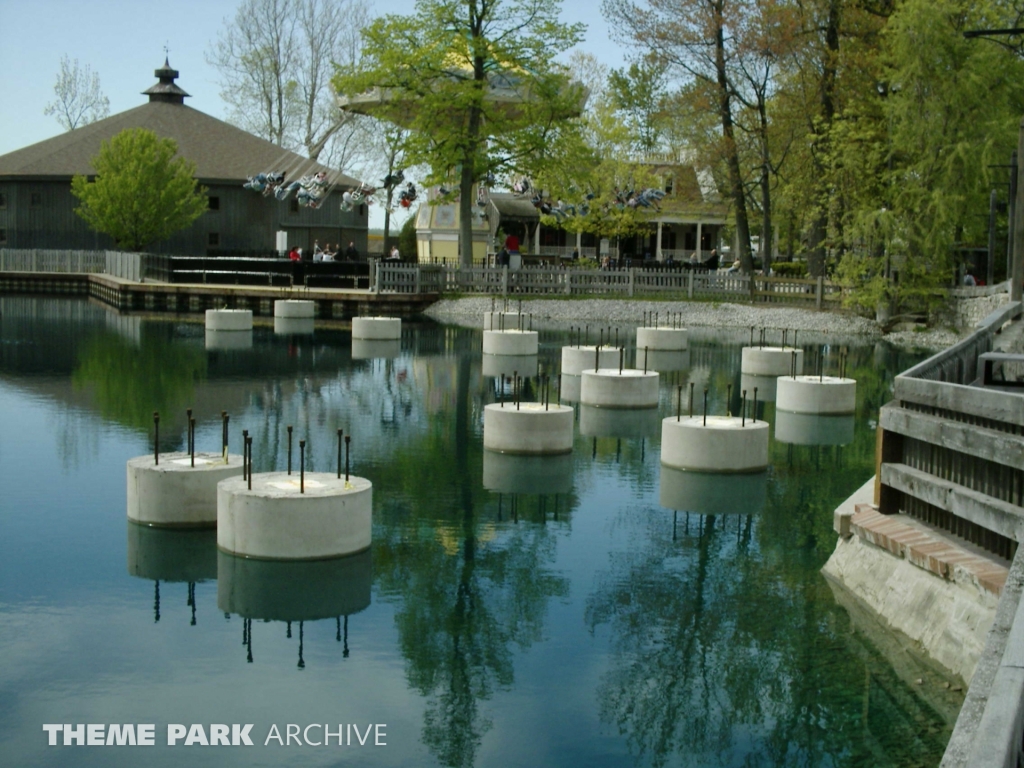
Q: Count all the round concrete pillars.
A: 14